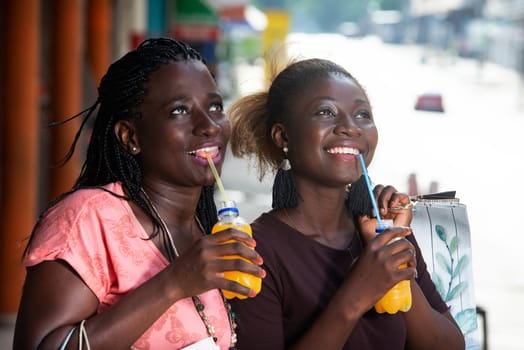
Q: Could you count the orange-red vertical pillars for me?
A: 3